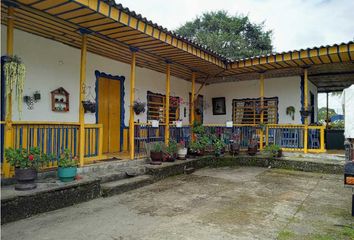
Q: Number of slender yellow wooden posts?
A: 7